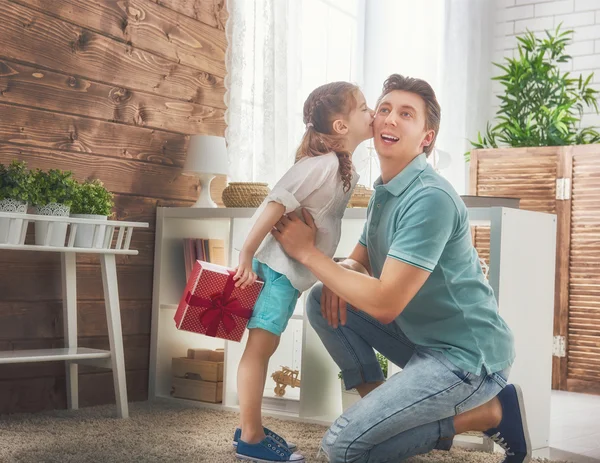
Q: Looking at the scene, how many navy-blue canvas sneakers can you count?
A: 3